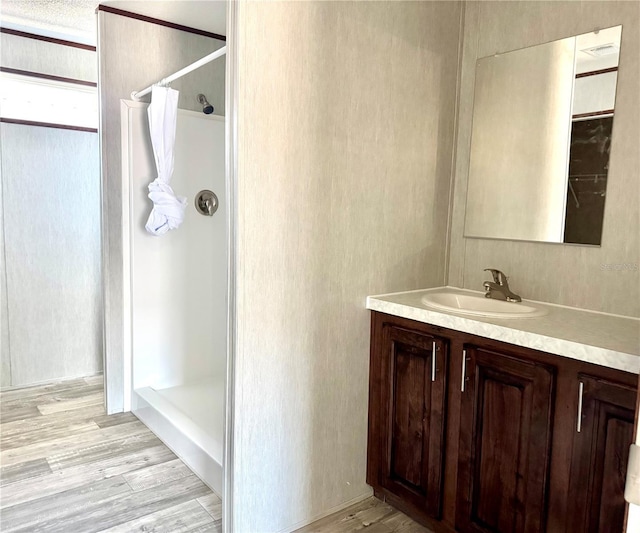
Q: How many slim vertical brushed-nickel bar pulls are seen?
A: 3